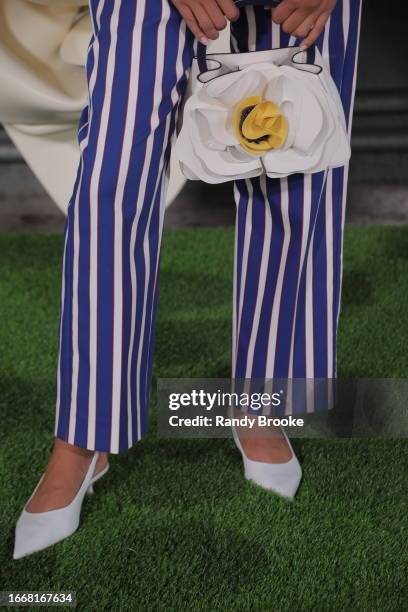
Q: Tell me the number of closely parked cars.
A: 0